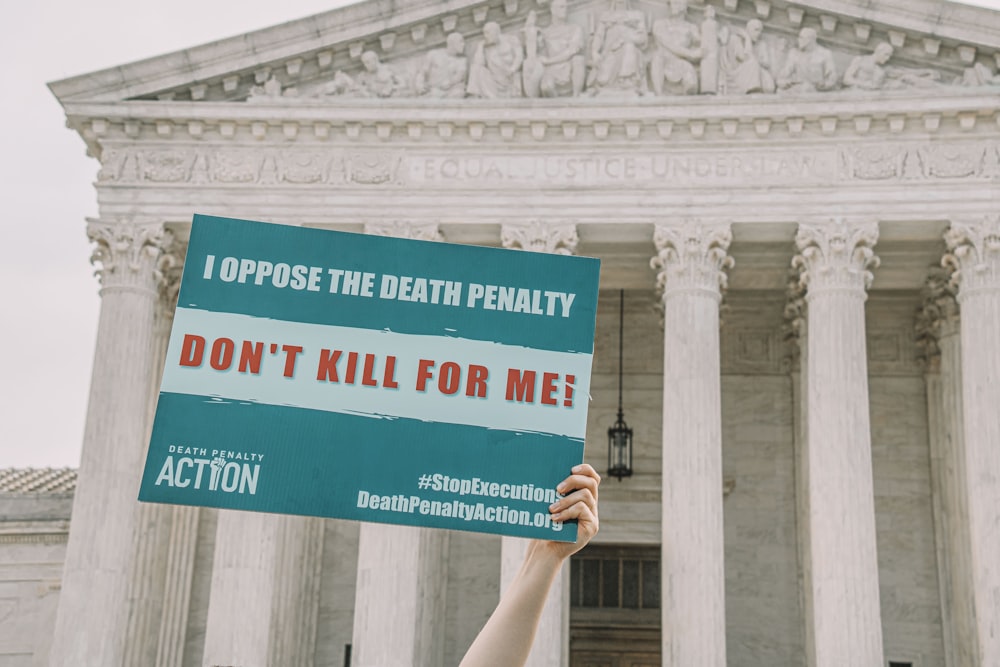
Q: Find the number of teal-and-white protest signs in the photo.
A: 1